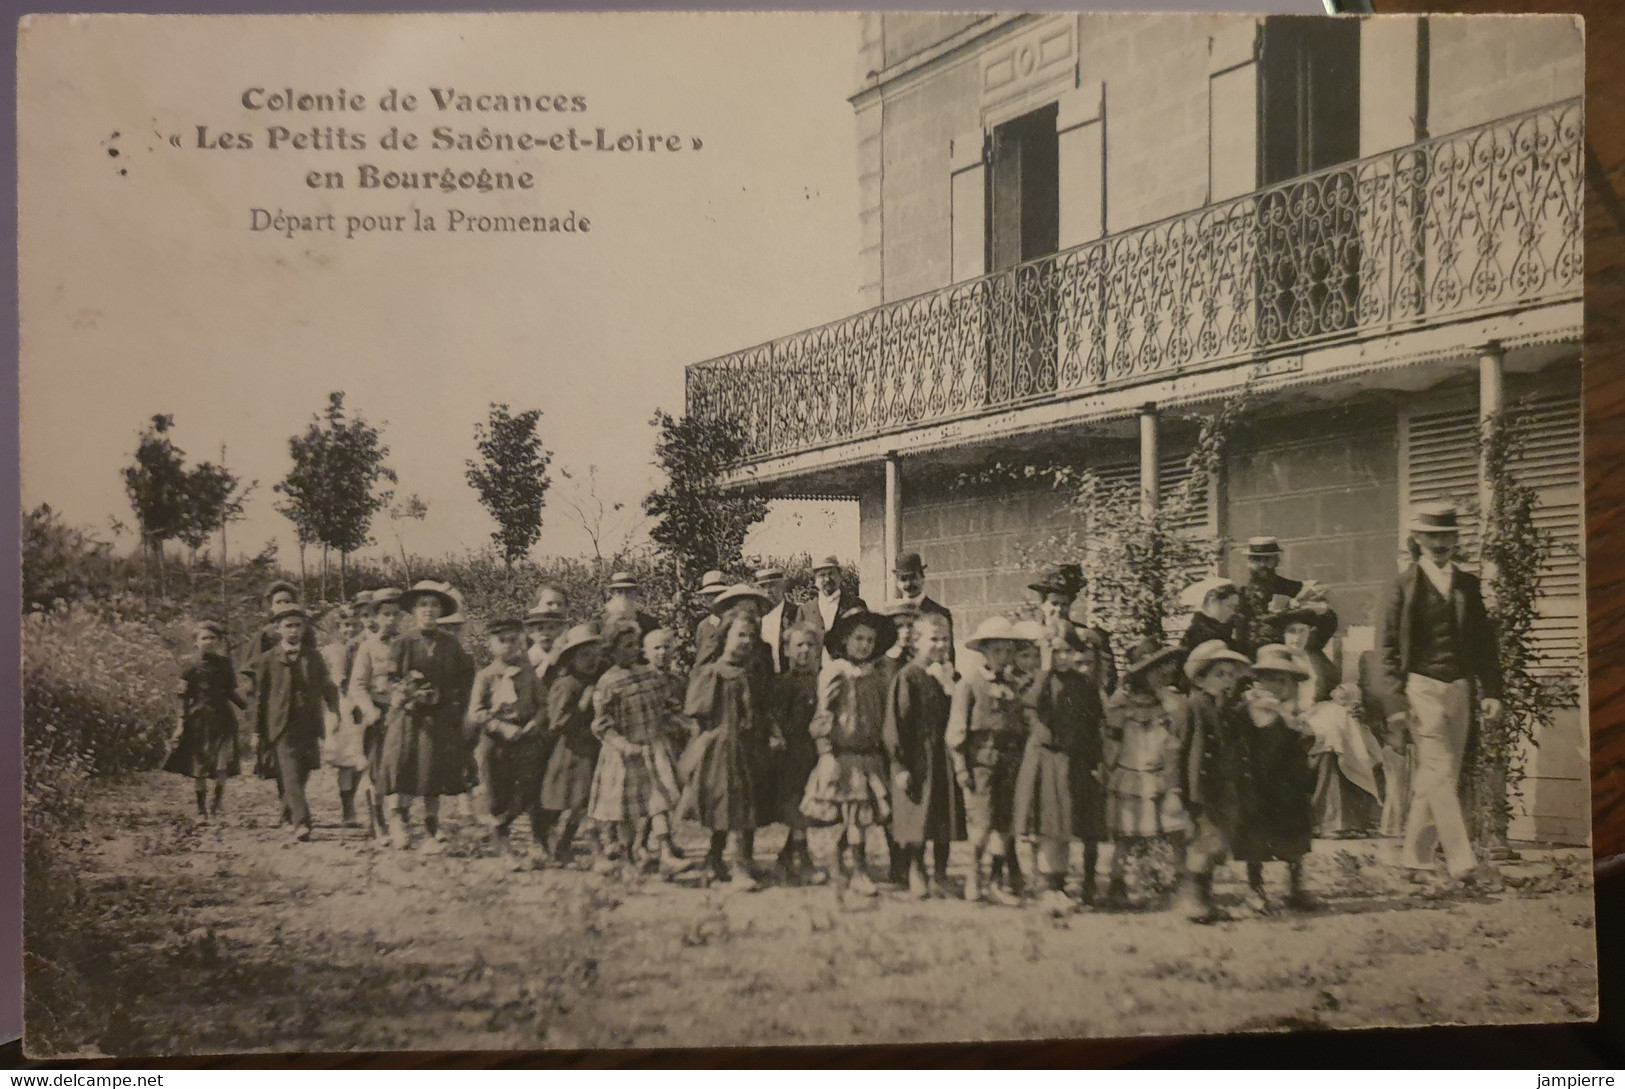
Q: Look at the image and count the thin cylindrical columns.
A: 3